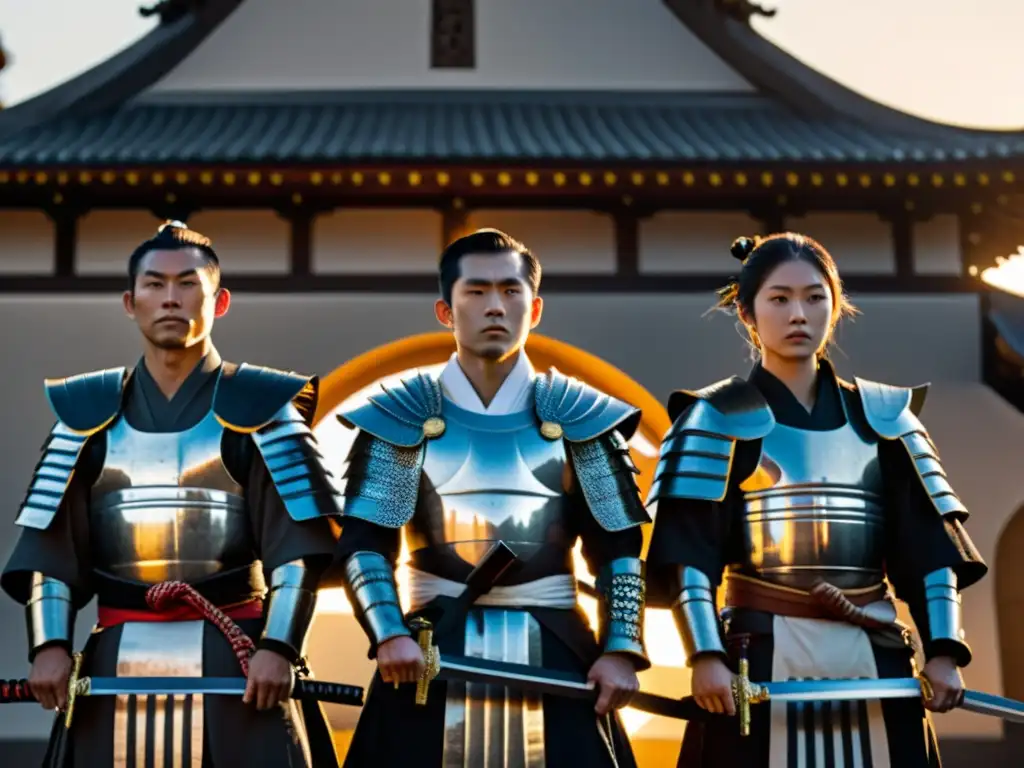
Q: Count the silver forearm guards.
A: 6